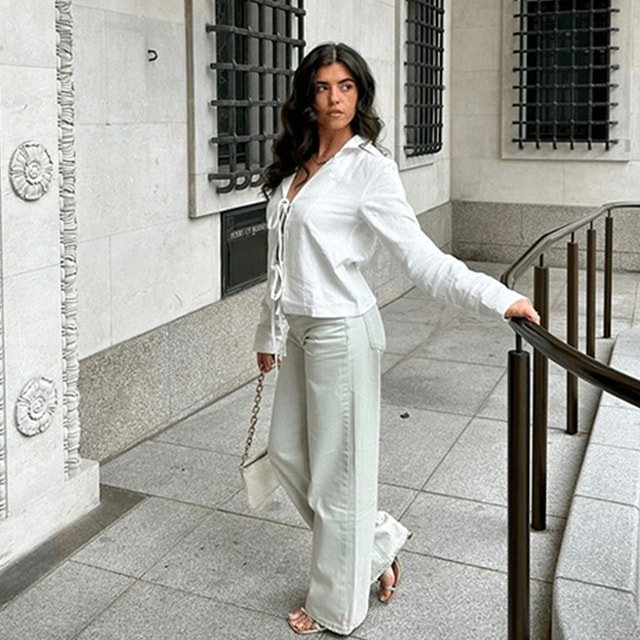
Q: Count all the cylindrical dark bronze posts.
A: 5